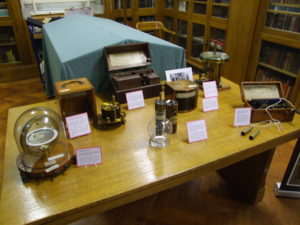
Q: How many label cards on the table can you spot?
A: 7